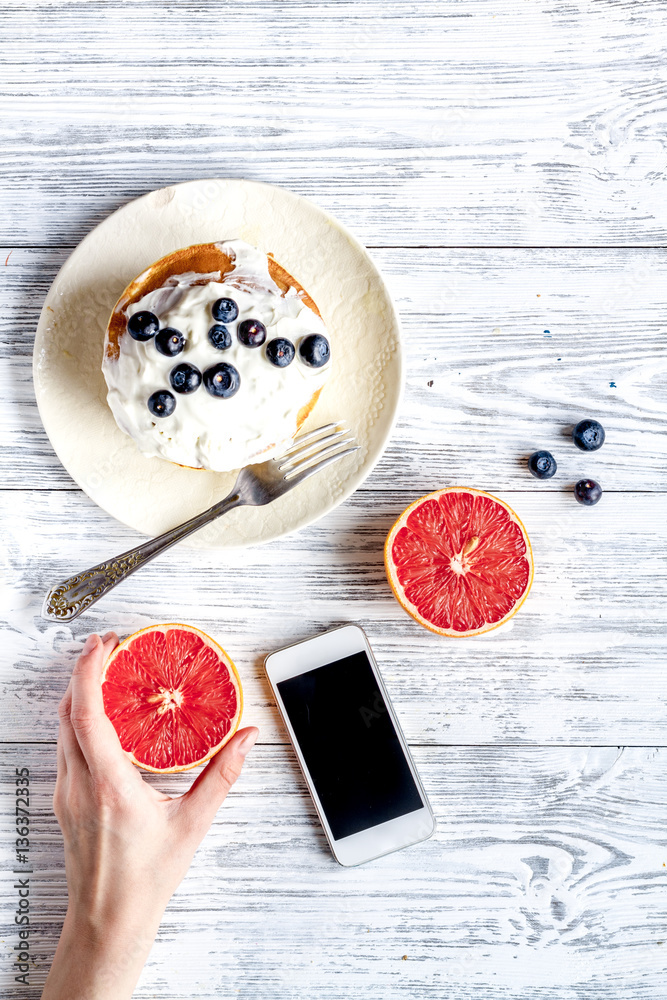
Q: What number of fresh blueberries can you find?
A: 13